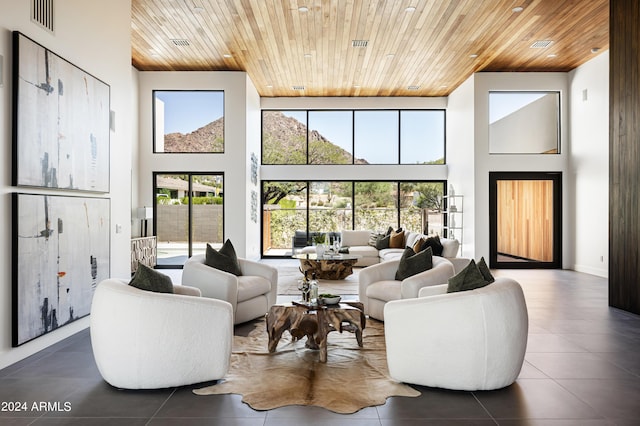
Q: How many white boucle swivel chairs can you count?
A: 4